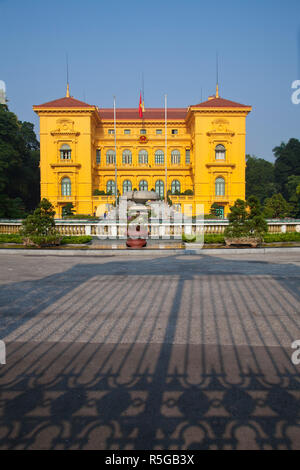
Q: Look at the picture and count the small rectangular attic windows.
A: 5